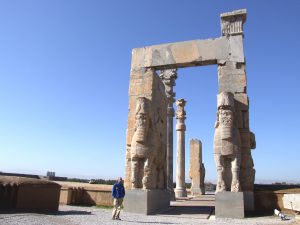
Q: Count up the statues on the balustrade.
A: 2